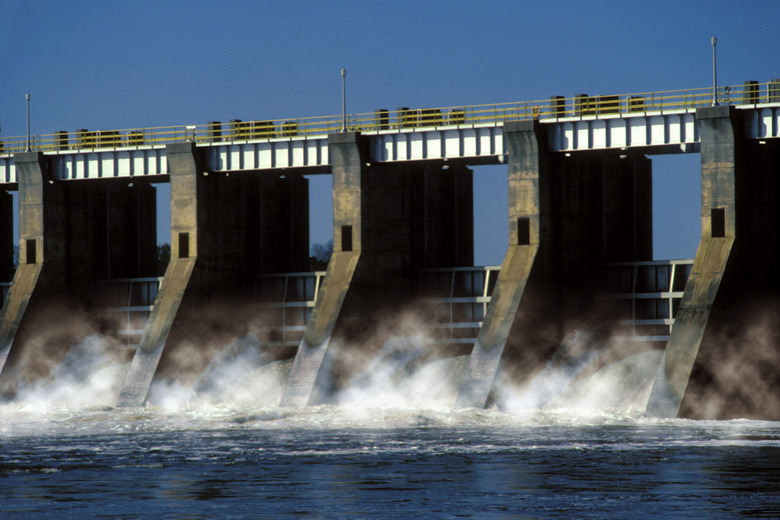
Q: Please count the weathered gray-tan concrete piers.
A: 5